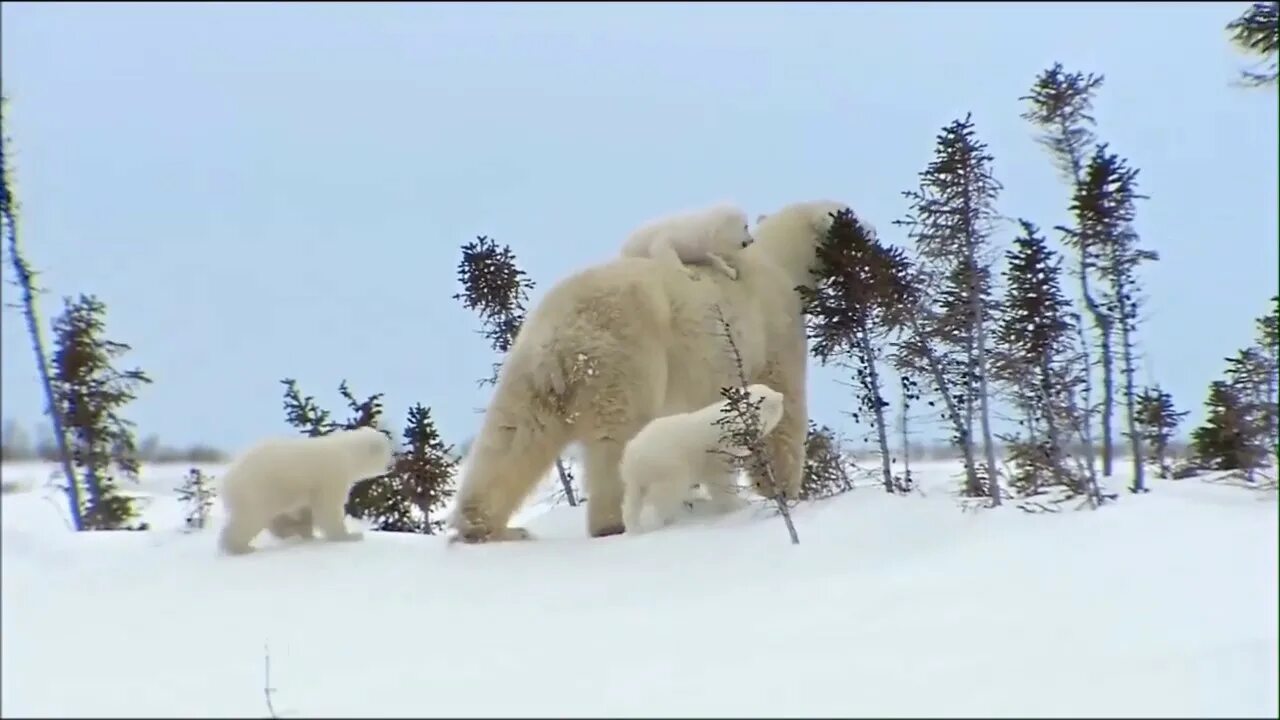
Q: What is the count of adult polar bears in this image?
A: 1